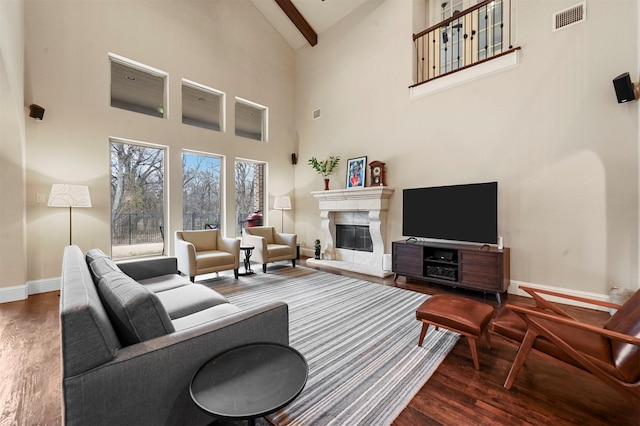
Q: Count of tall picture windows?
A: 3